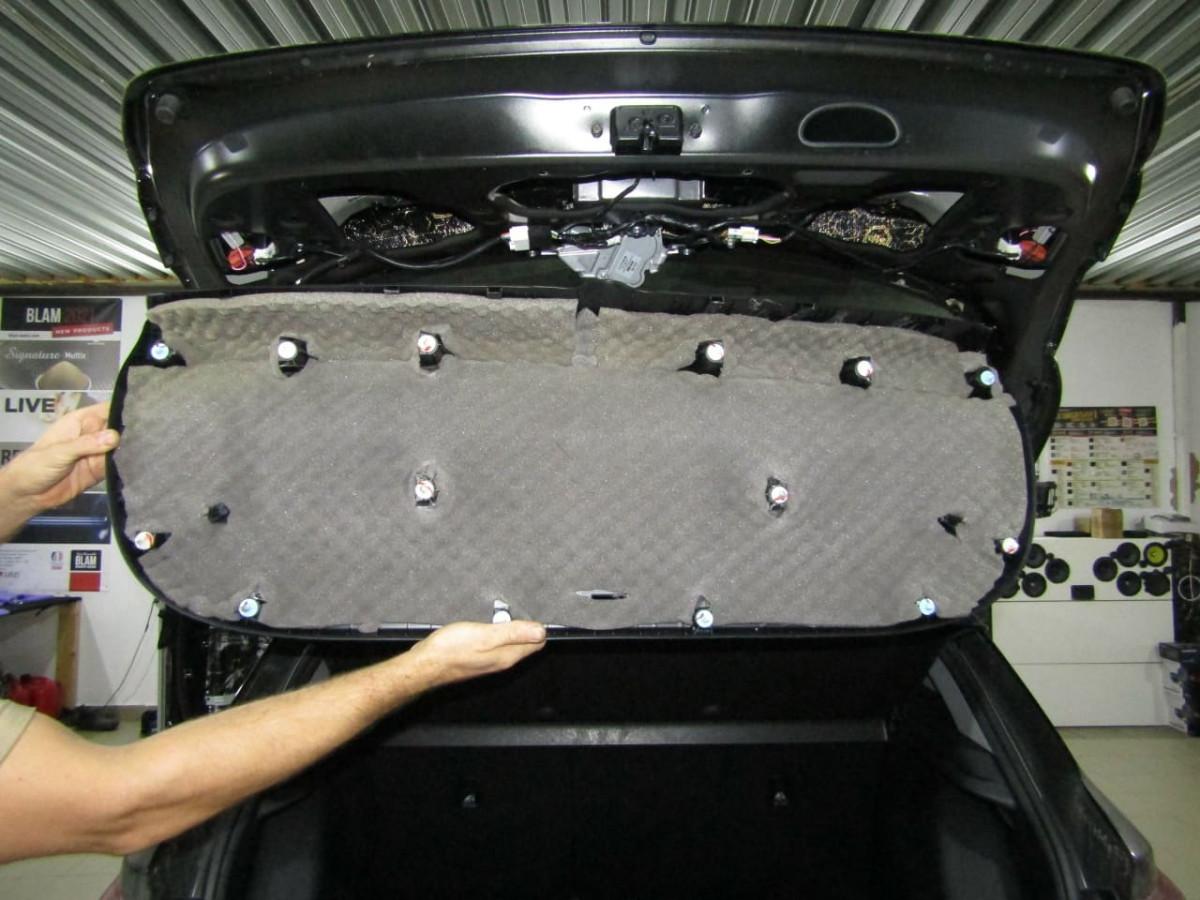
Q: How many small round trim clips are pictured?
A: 14